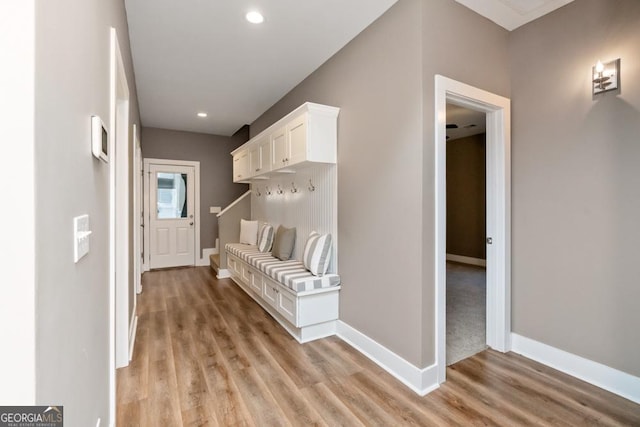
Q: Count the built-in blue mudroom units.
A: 0